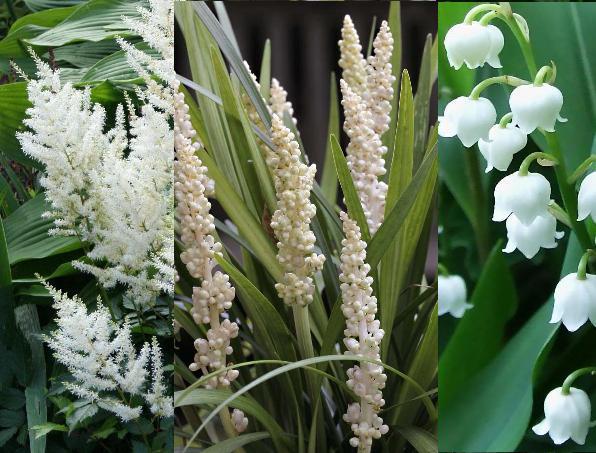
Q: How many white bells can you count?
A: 11